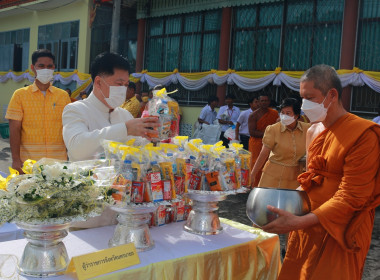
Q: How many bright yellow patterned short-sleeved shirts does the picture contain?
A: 1